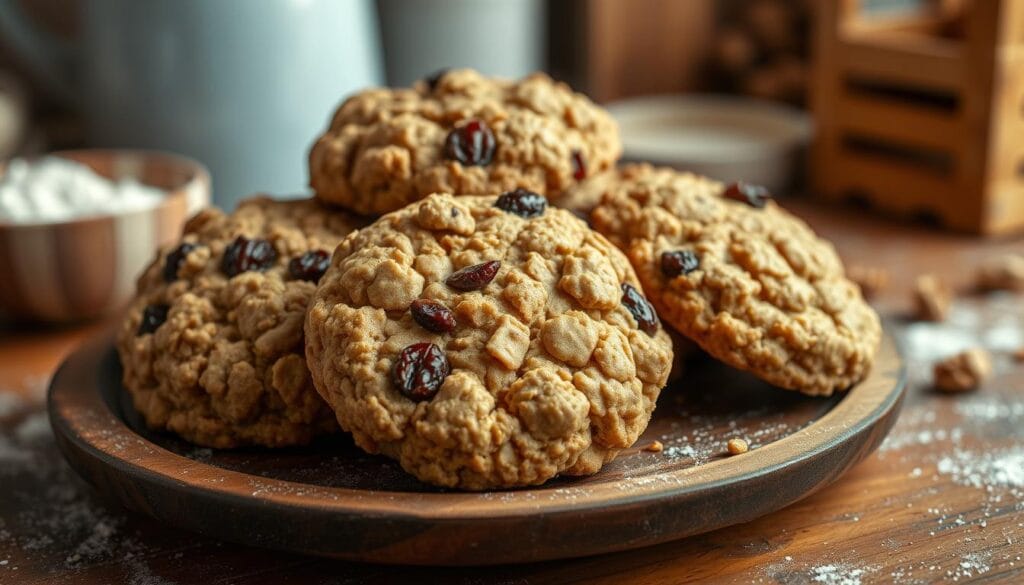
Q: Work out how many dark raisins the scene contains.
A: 14